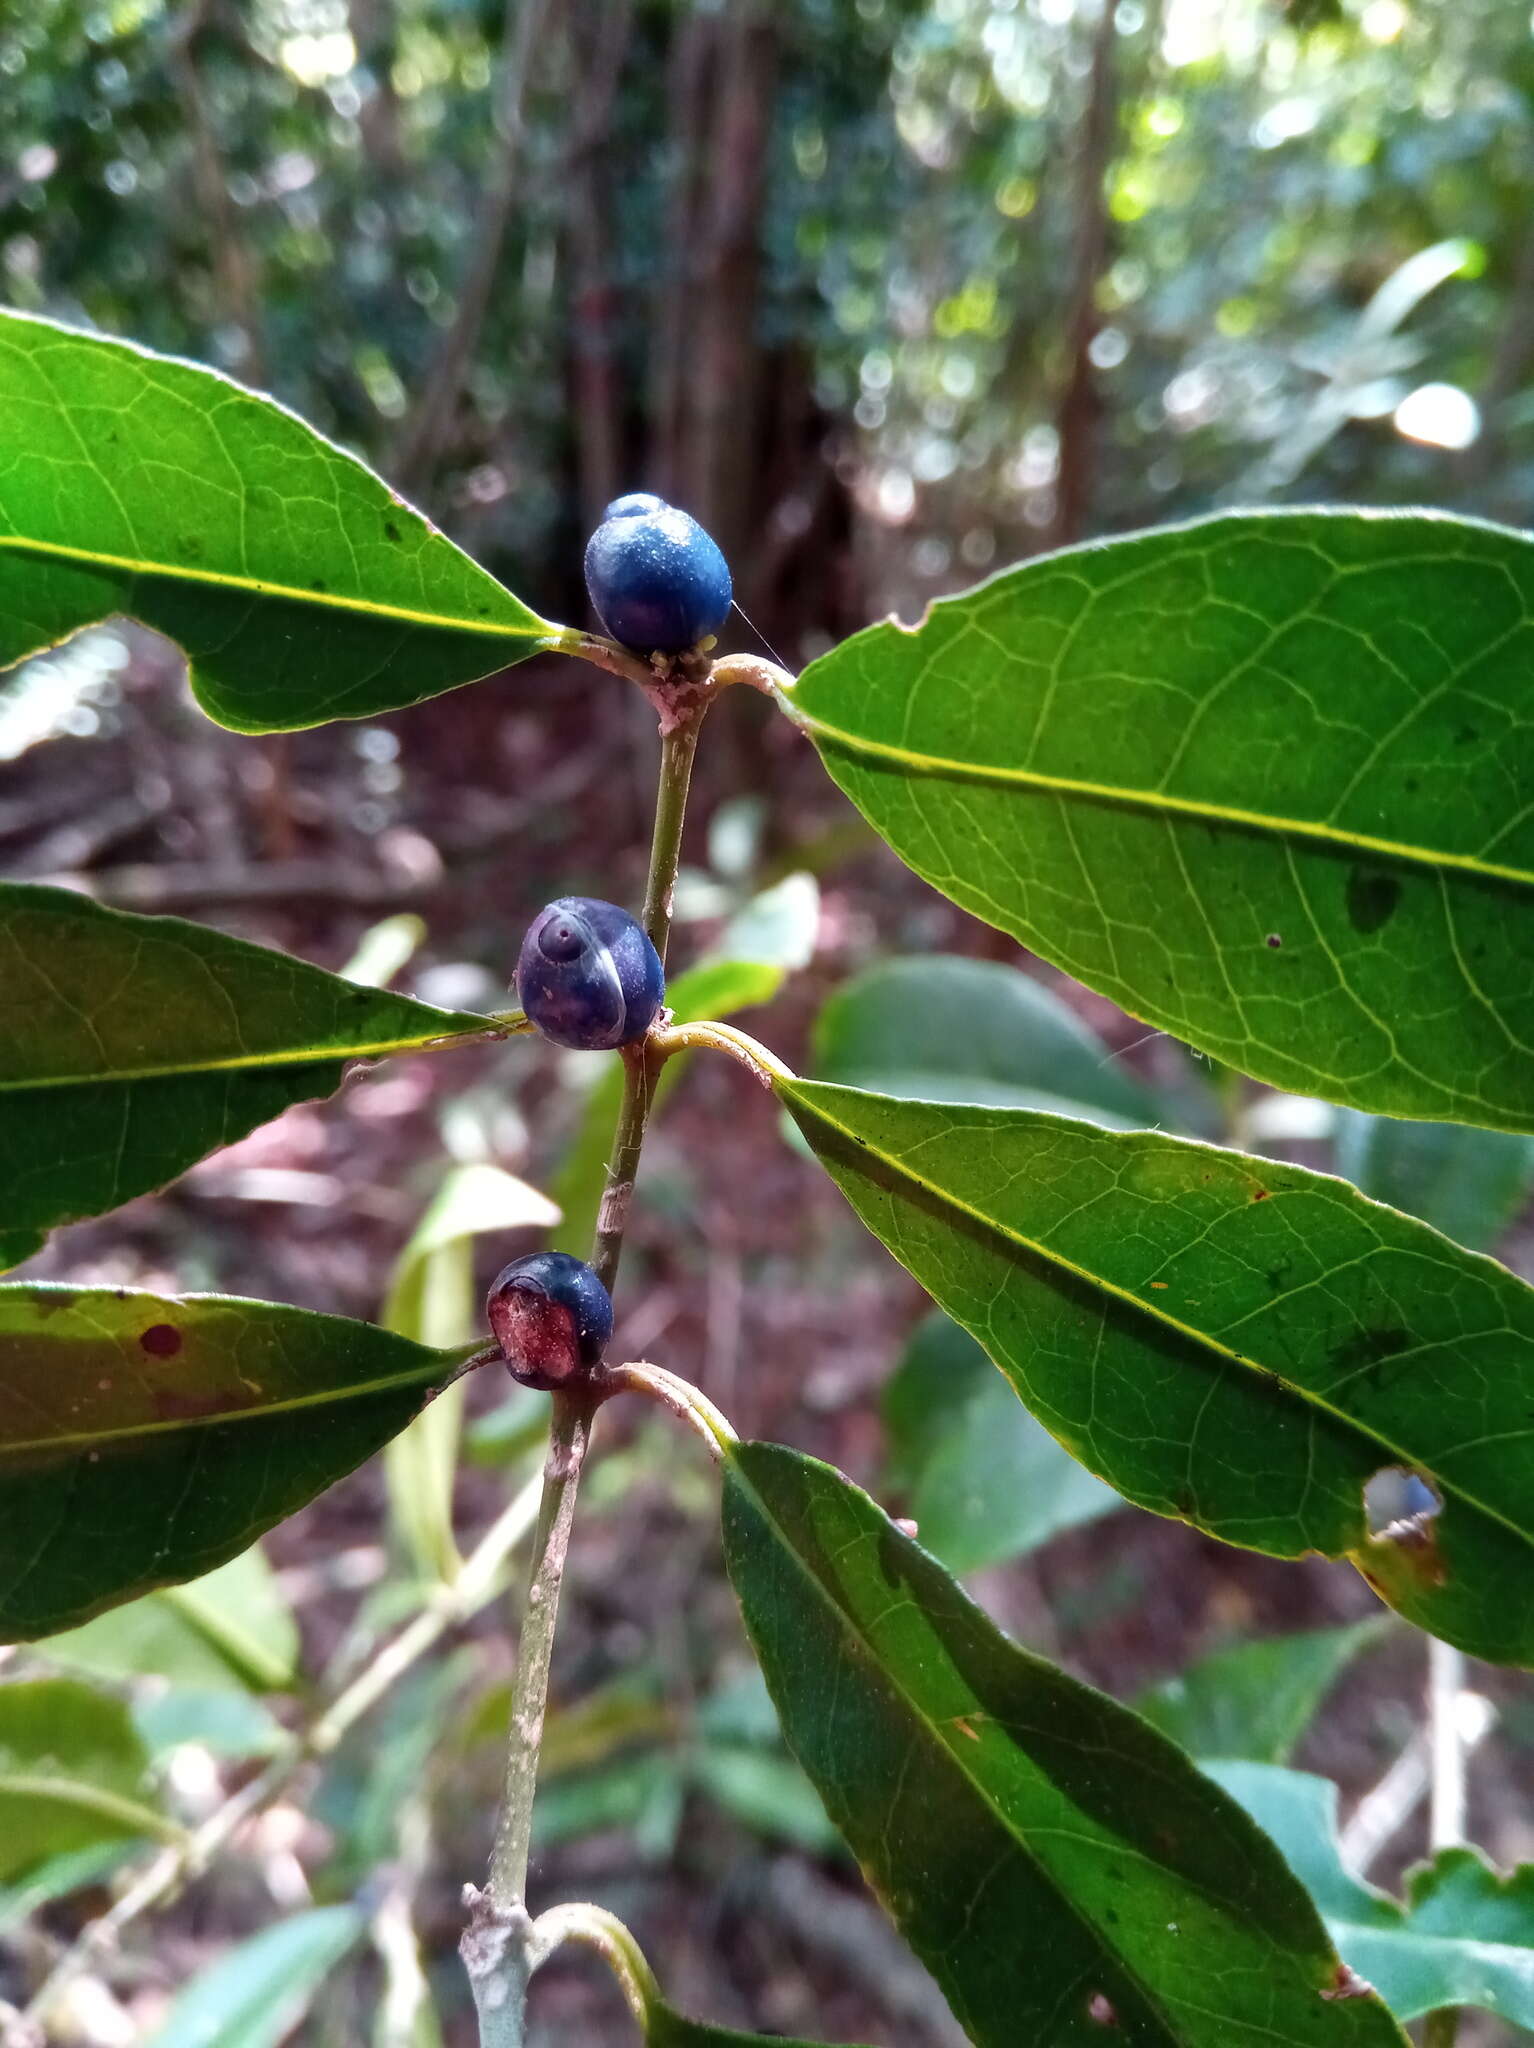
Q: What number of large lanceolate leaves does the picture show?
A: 6